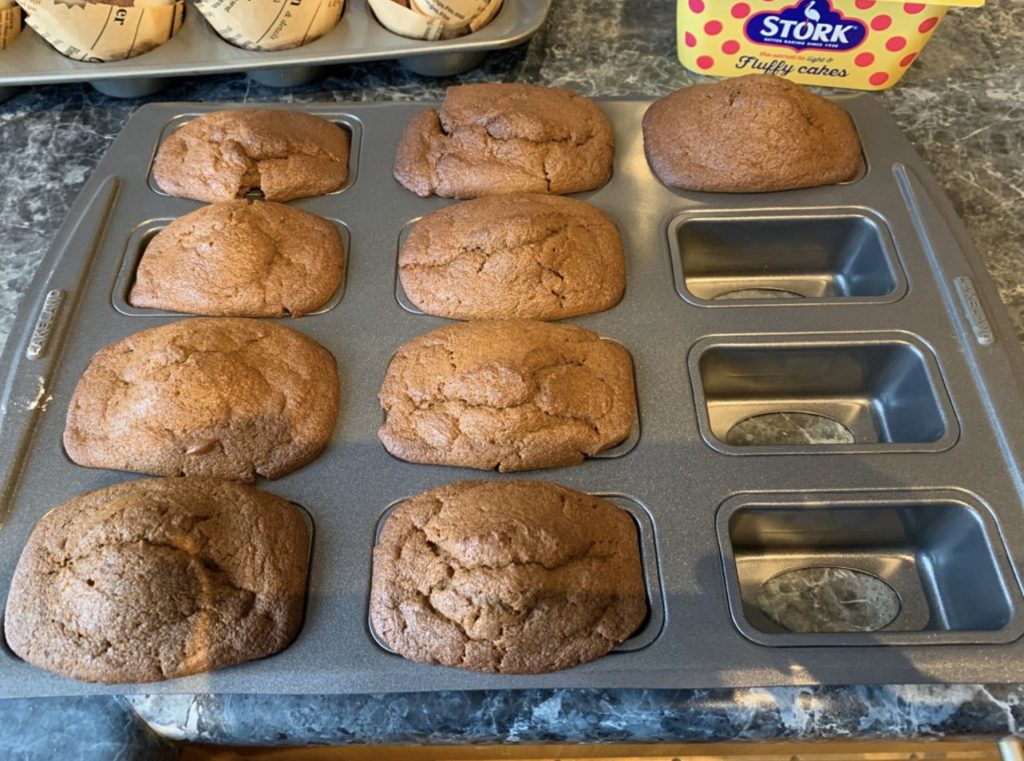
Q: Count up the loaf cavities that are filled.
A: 9